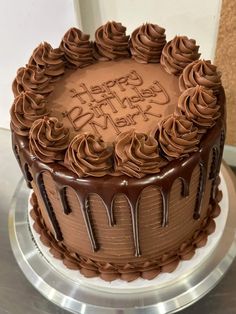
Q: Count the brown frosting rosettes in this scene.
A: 13